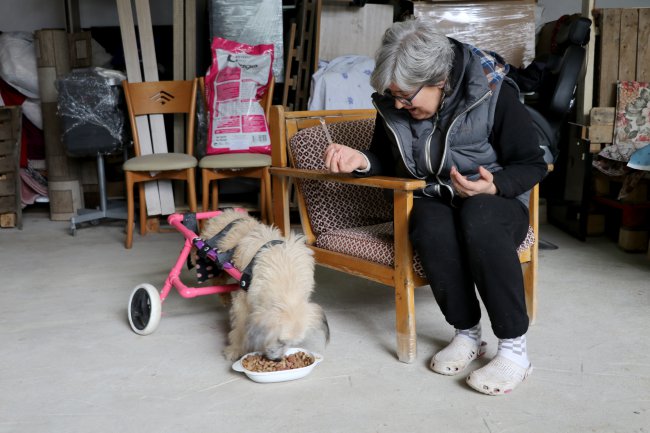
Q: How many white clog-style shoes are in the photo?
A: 2